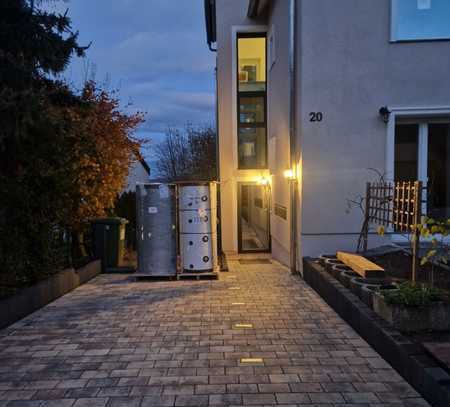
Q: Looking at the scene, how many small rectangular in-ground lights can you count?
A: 5